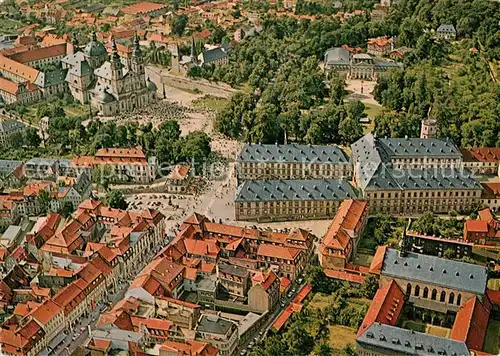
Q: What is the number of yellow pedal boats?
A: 0